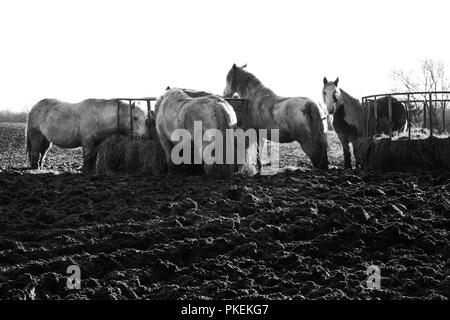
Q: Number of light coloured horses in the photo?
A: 3